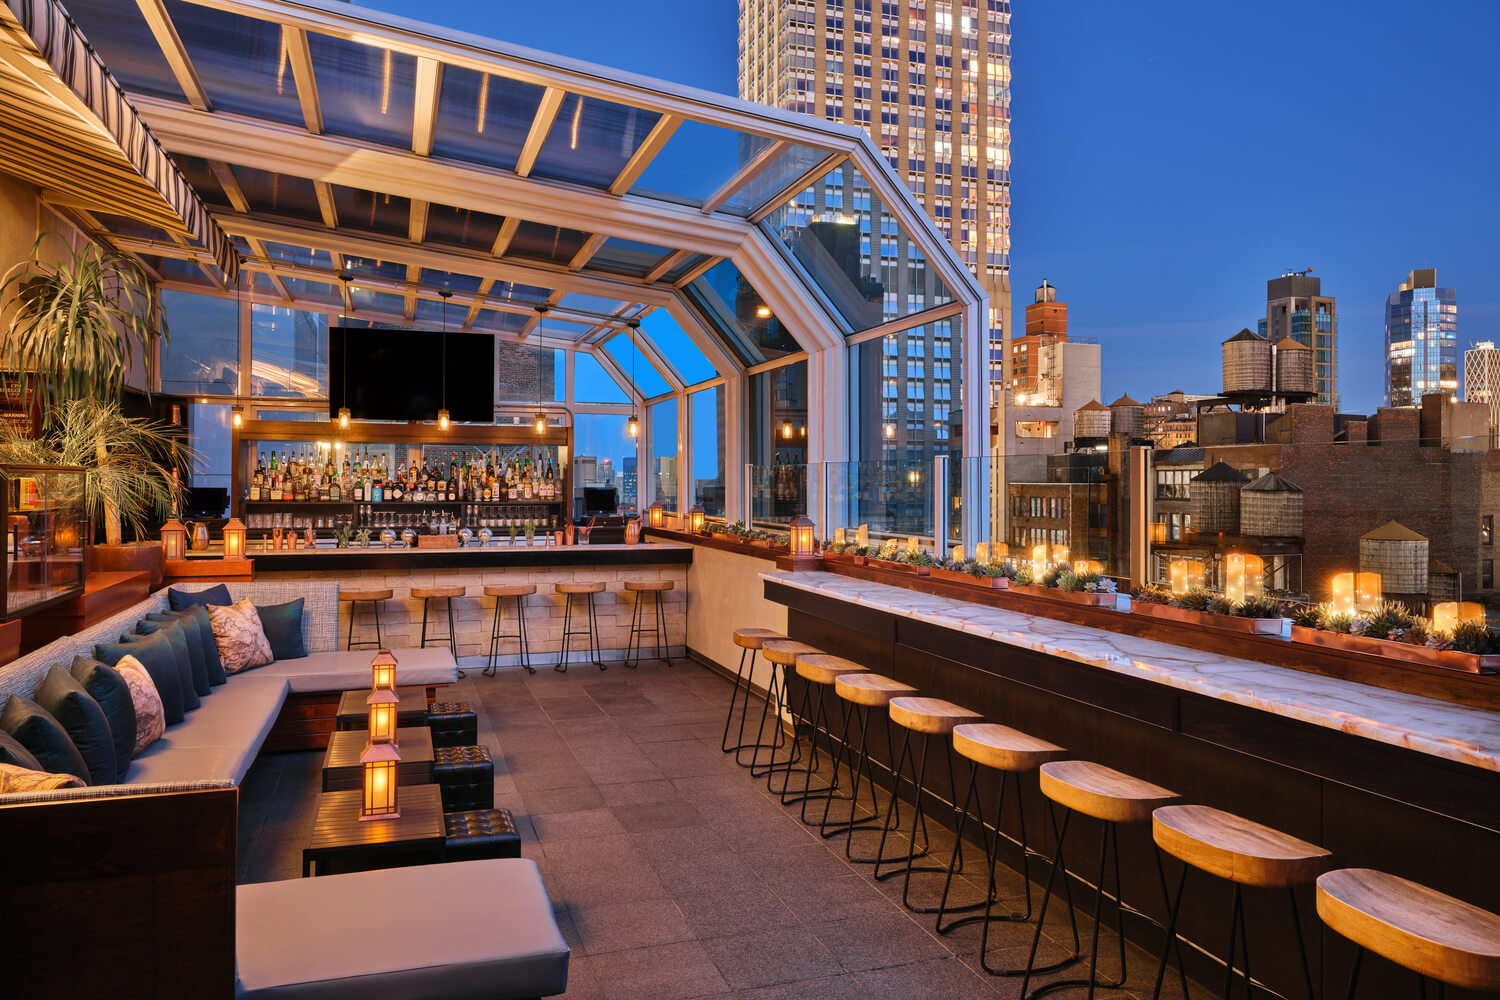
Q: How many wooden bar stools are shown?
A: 14